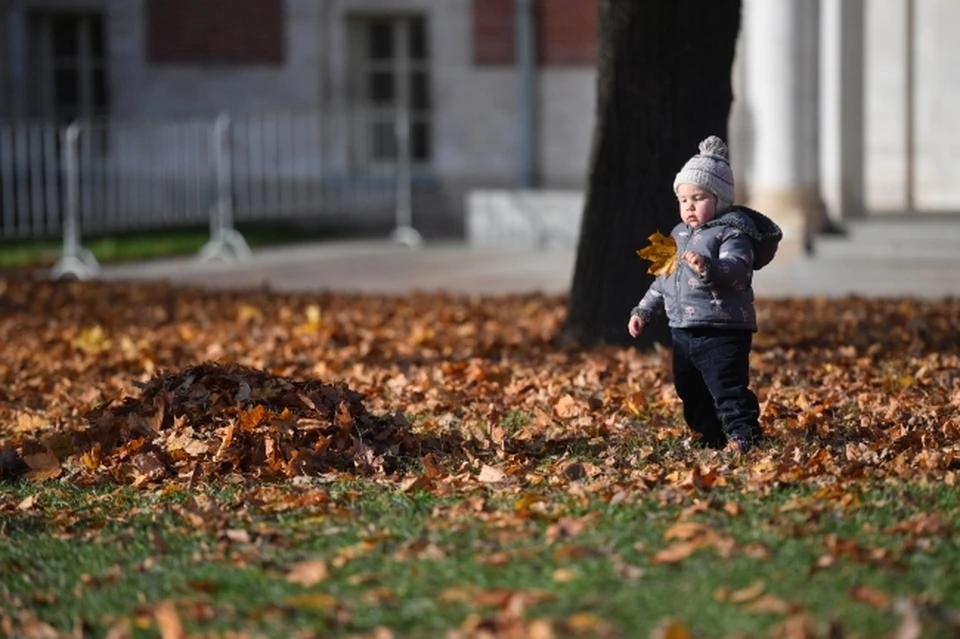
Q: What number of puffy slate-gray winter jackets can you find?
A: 1